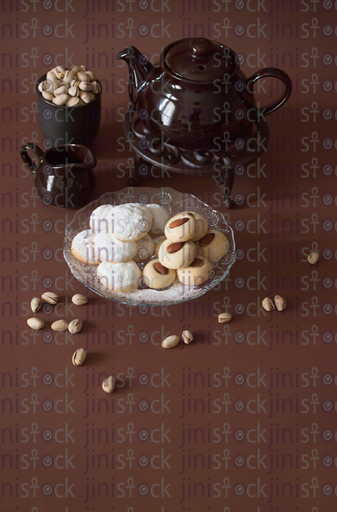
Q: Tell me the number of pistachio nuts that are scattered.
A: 14